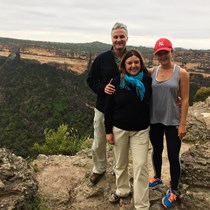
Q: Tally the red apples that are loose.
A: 0